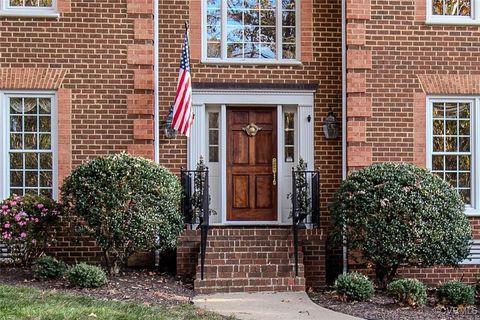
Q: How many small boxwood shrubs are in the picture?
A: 5